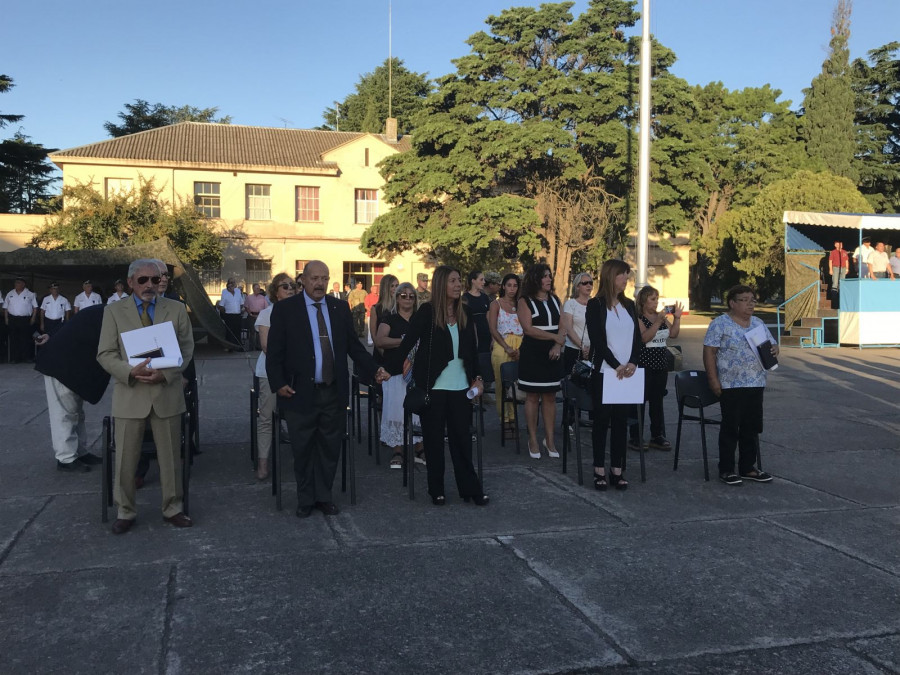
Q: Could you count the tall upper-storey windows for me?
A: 5